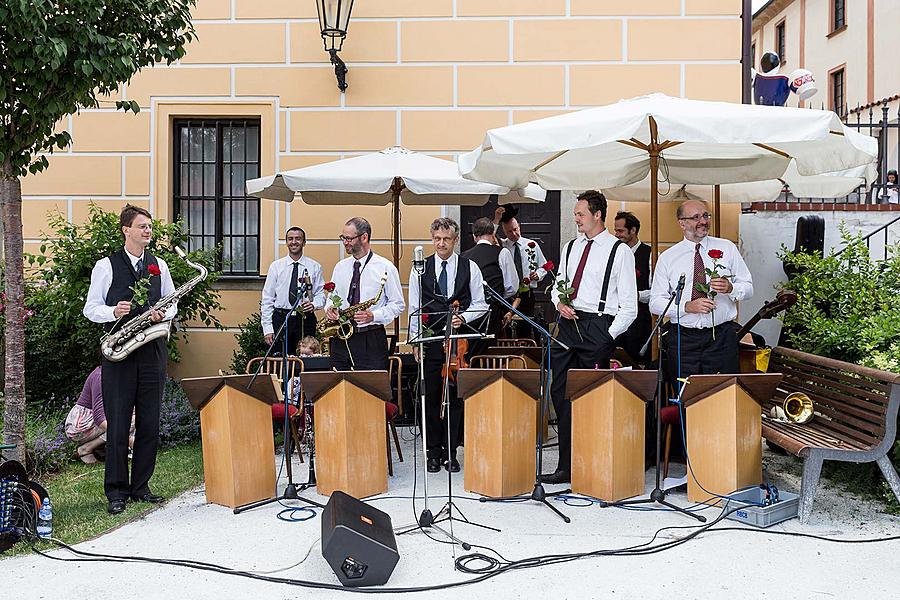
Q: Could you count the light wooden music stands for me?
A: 5